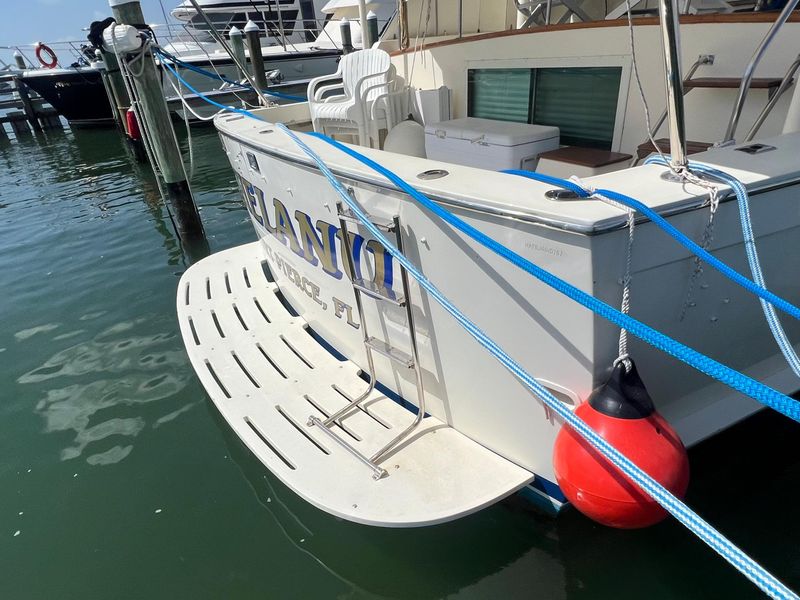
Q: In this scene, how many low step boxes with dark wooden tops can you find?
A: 1